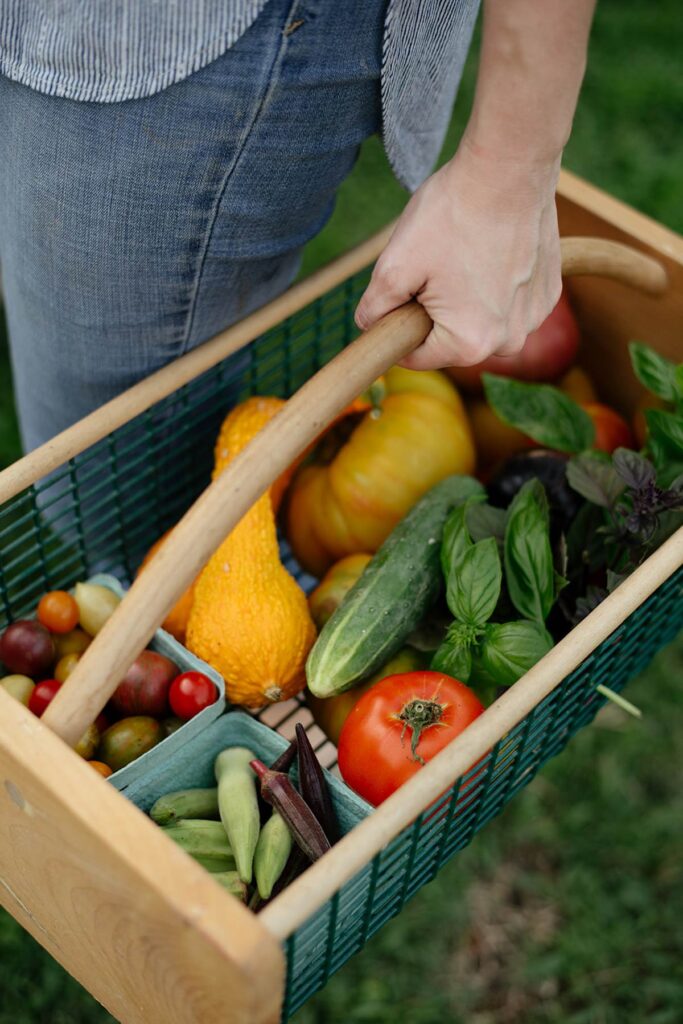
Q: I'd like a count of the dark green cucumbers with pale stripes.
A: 1